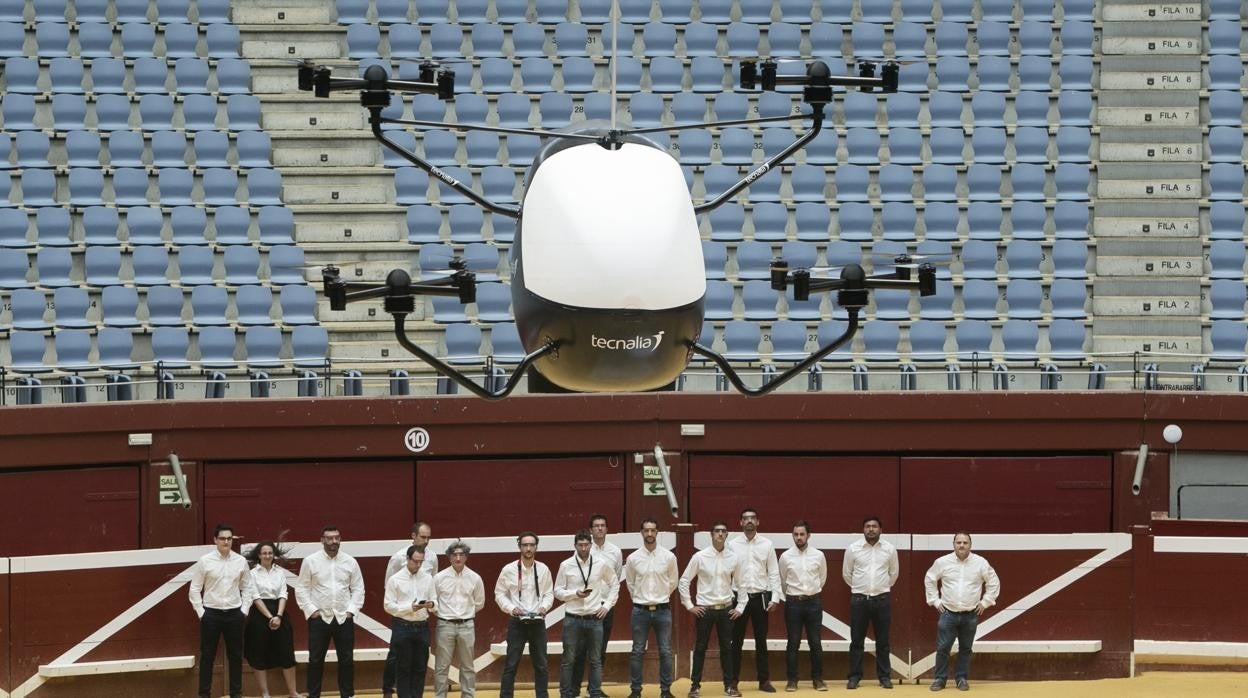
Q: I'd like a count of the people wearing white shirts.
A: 15